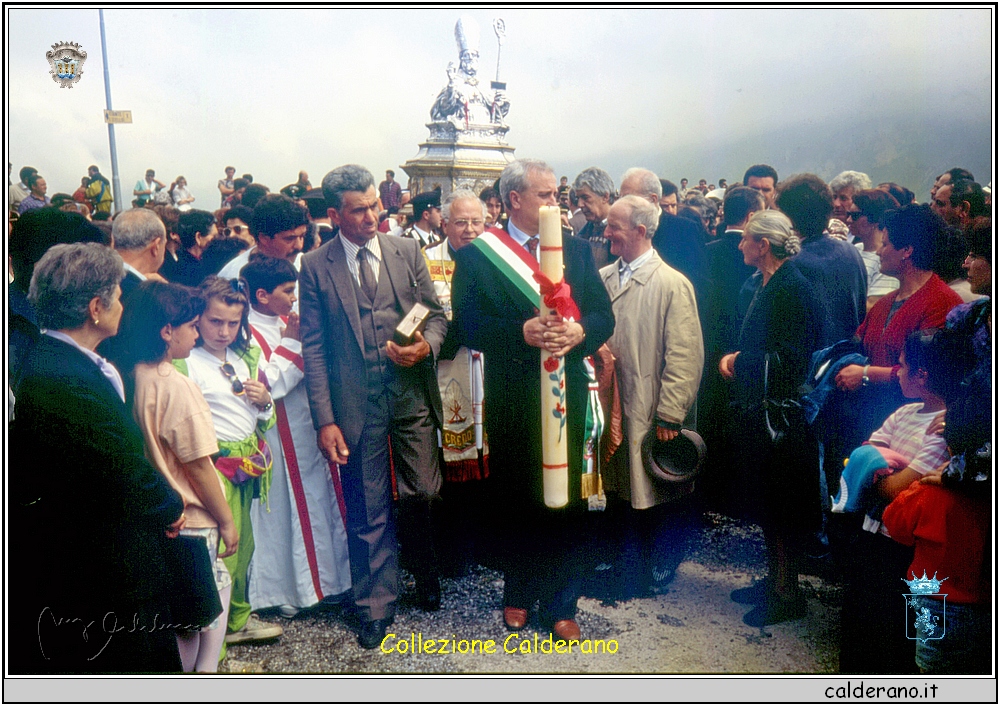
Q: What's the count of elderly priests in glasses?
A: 1